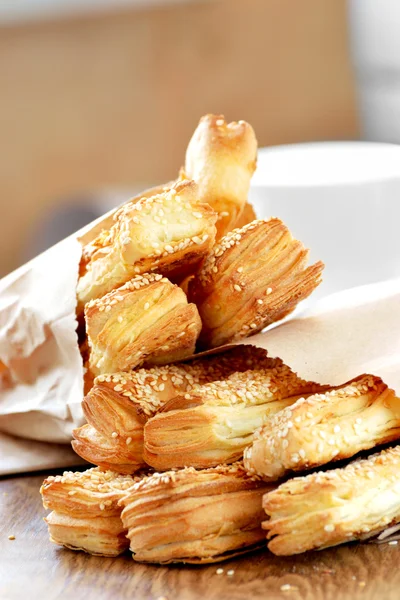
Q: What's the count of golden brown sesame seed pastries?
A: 10